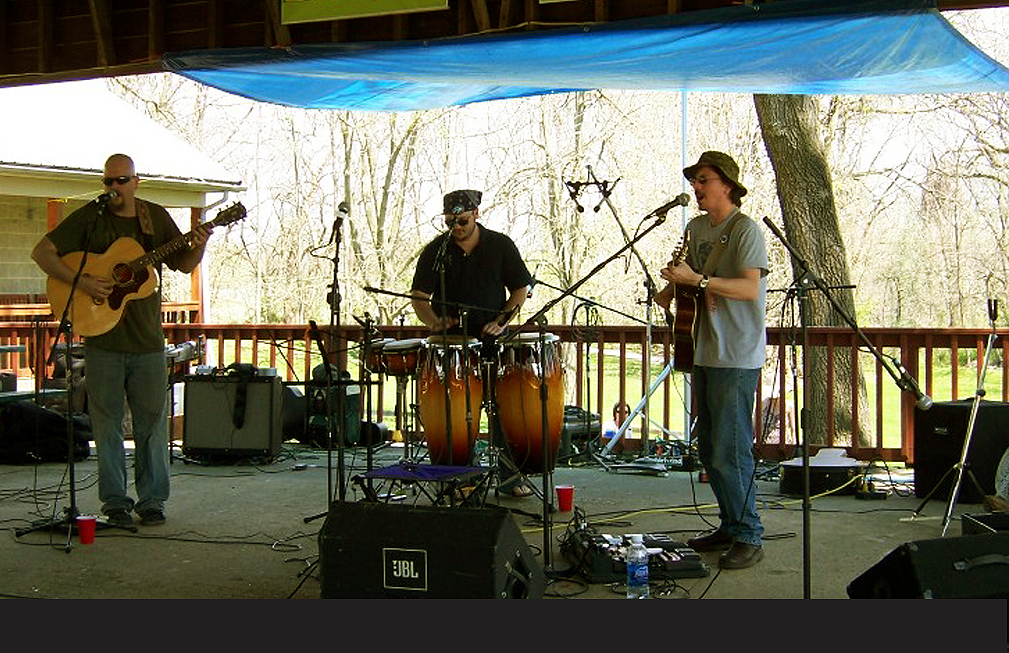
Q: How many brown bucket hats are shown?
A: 1